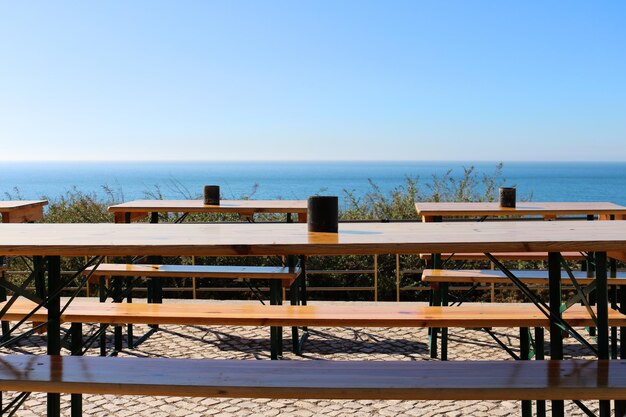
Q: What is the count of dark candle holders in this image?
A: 3